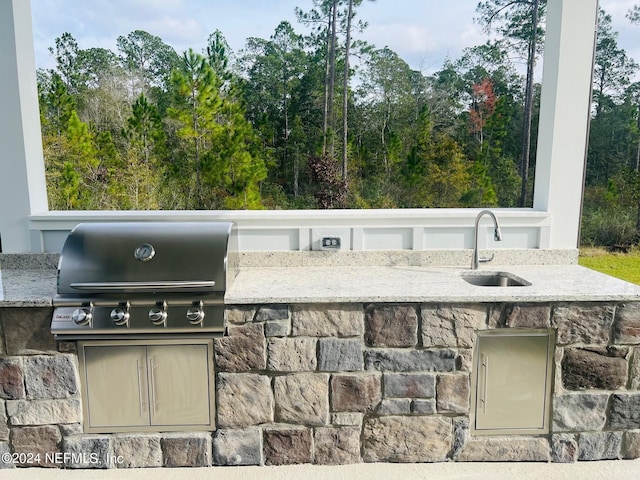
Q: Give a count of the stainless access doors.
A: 3